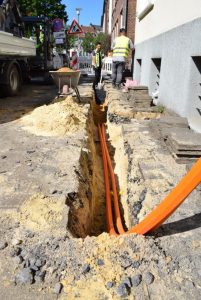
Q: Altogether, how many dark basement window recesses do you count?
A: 3